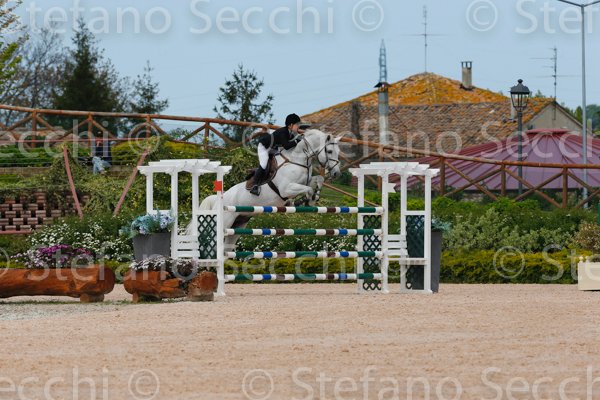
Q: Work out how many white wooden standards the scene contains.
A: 2